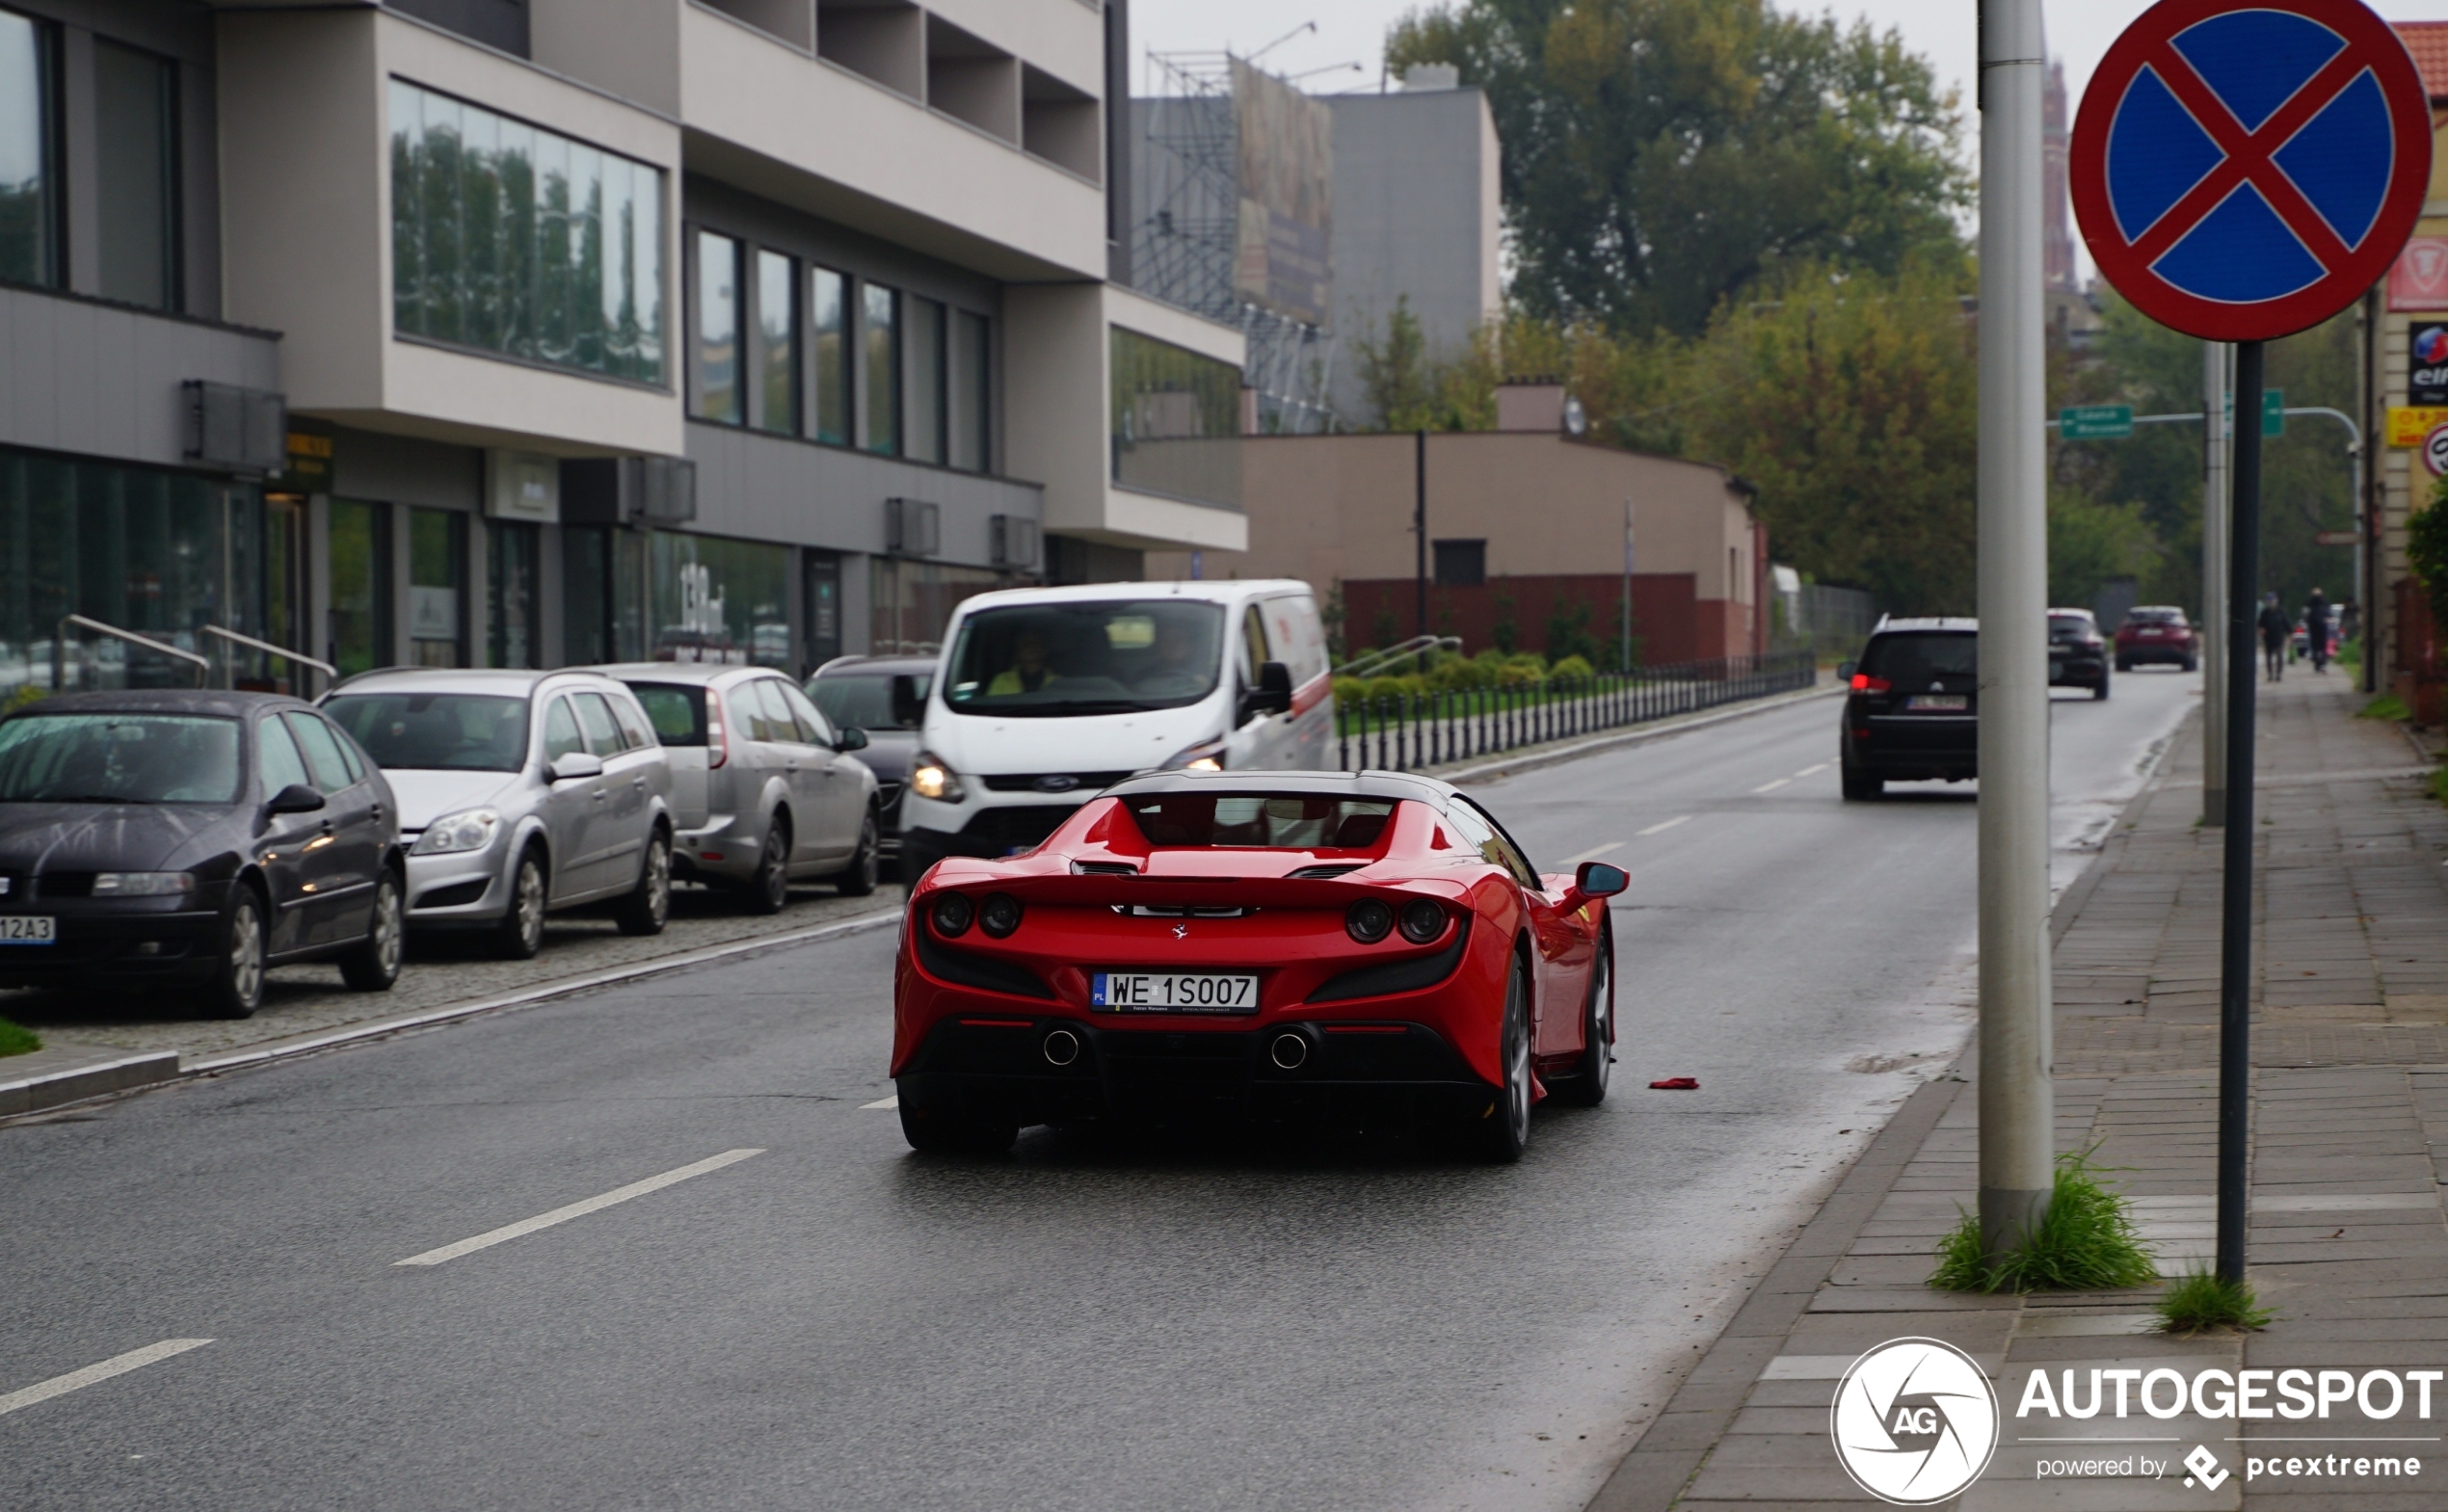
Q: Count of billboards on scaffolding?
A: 1